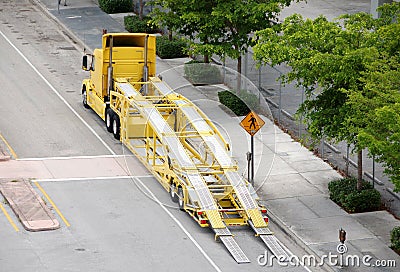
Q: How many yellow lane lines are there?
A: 3